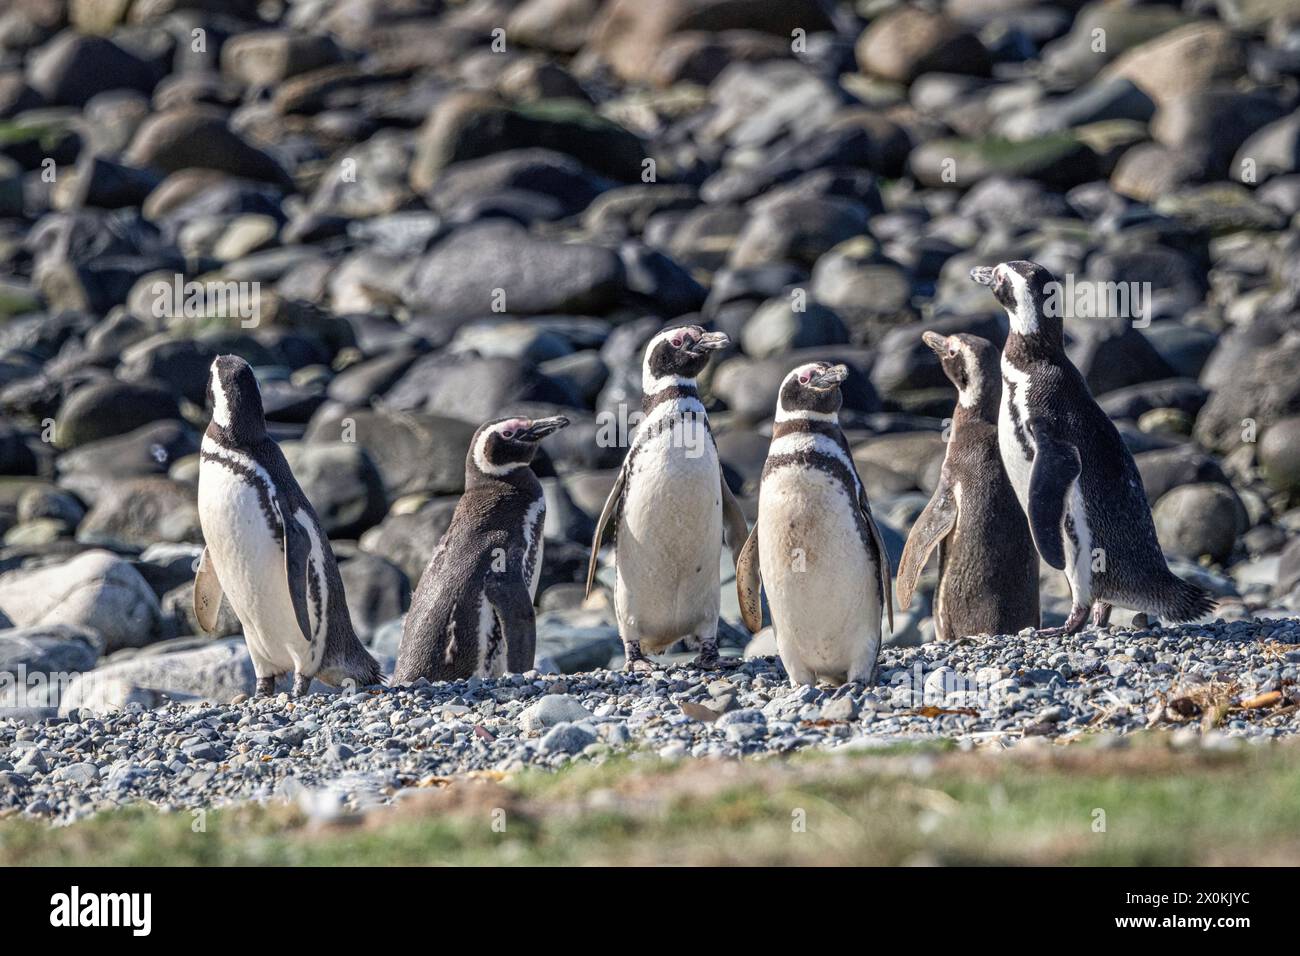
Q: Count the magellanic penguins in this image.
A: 6